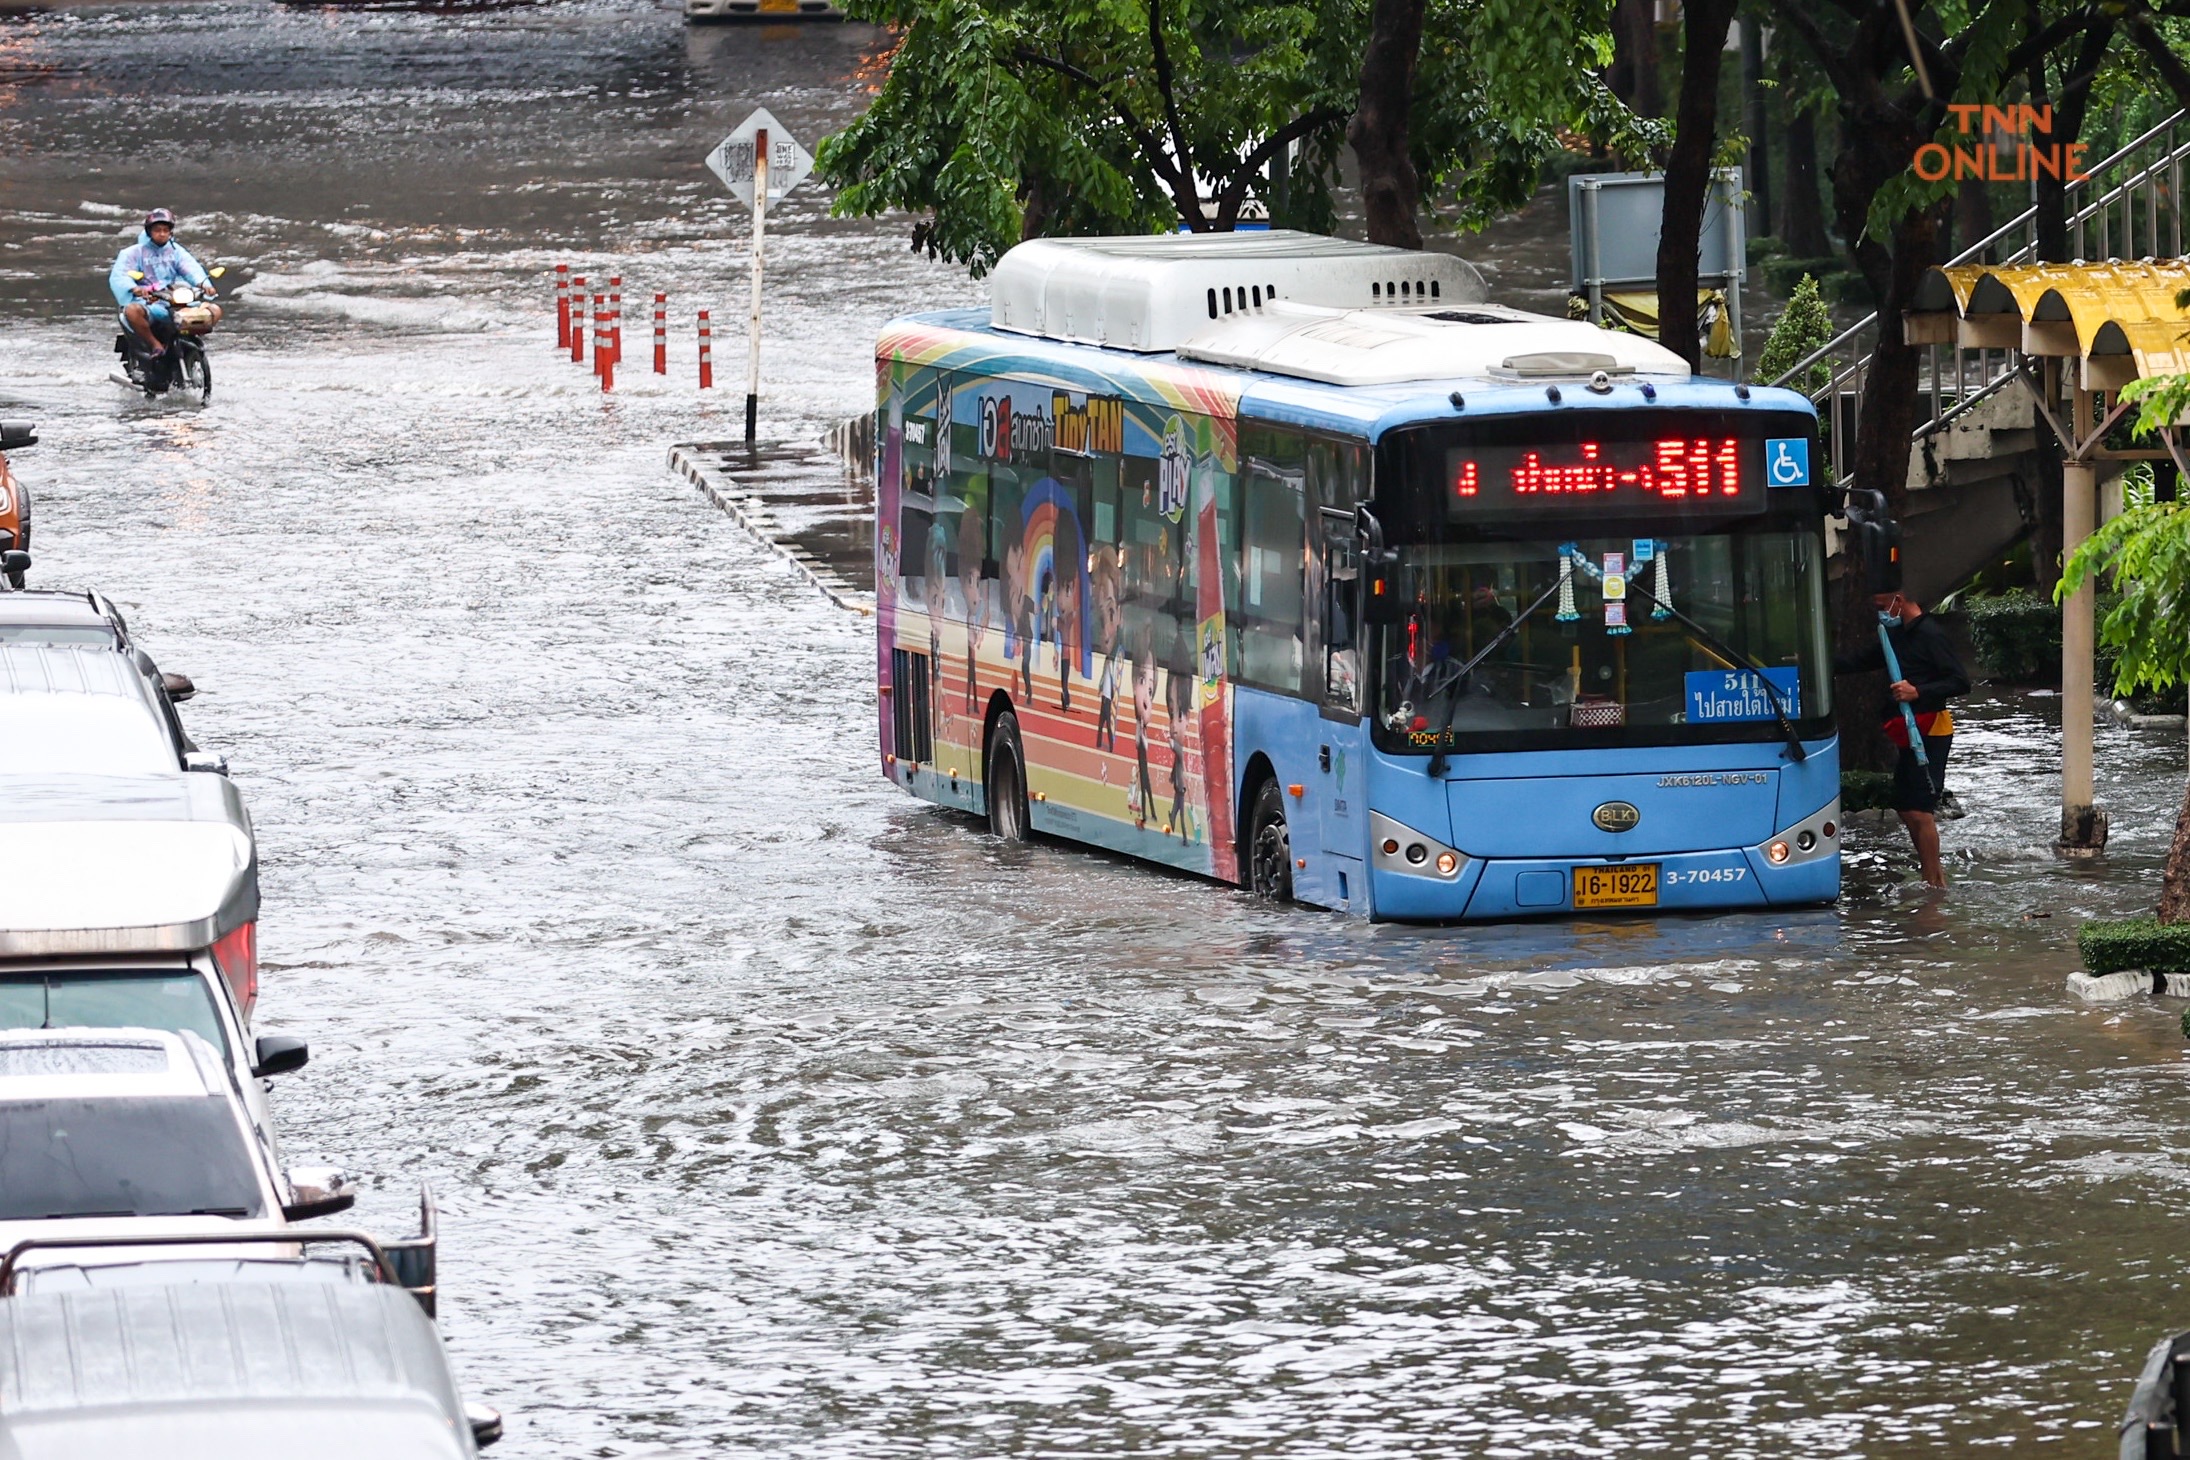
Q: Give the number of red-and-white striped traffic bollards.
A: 7